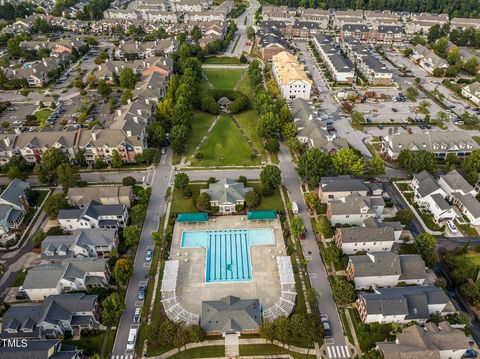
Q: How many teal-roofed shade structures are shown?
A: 2